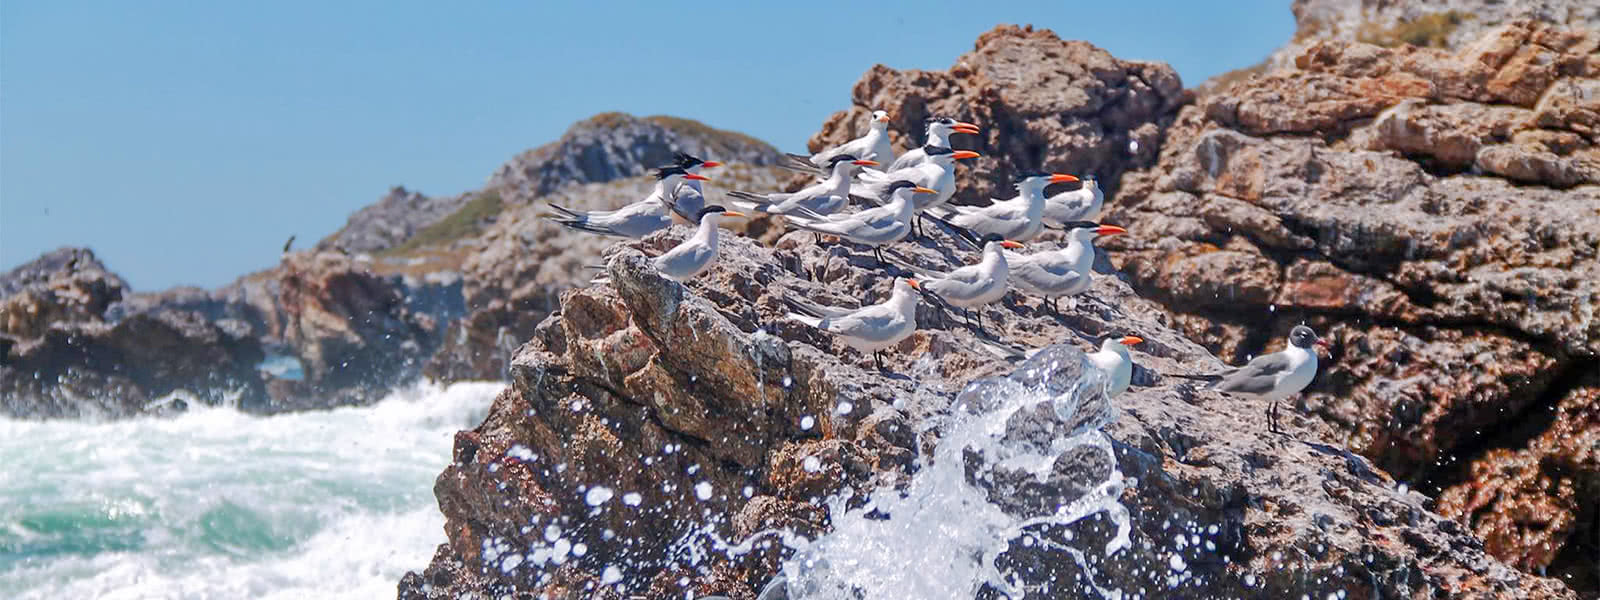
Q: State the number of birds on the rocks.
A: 15